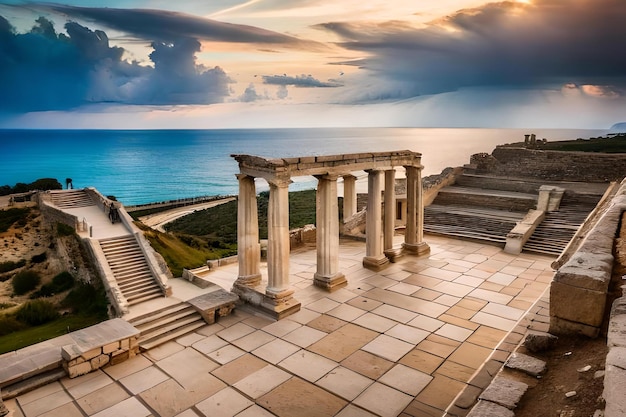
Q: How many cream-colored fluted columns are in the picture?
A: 7